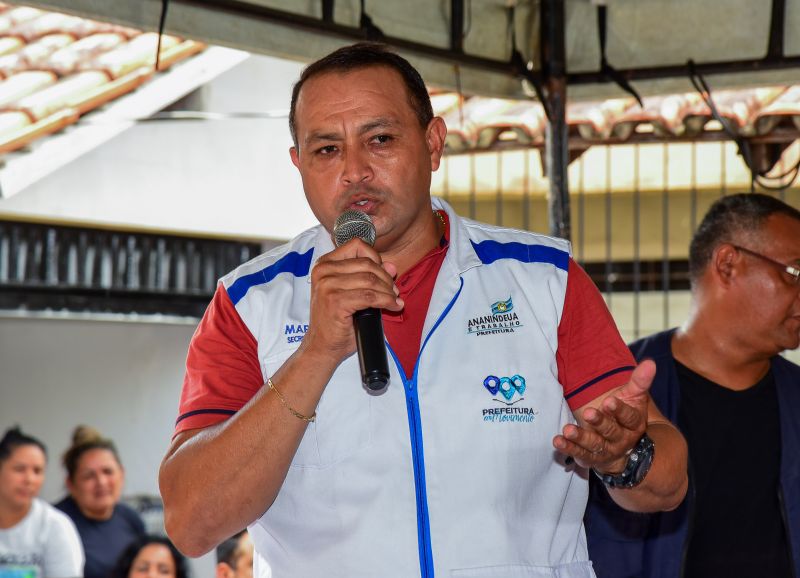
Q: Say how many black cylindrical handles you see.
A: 1